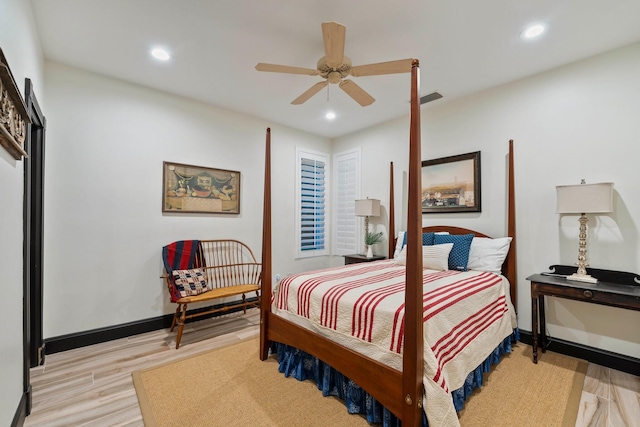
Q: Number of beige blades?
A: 5